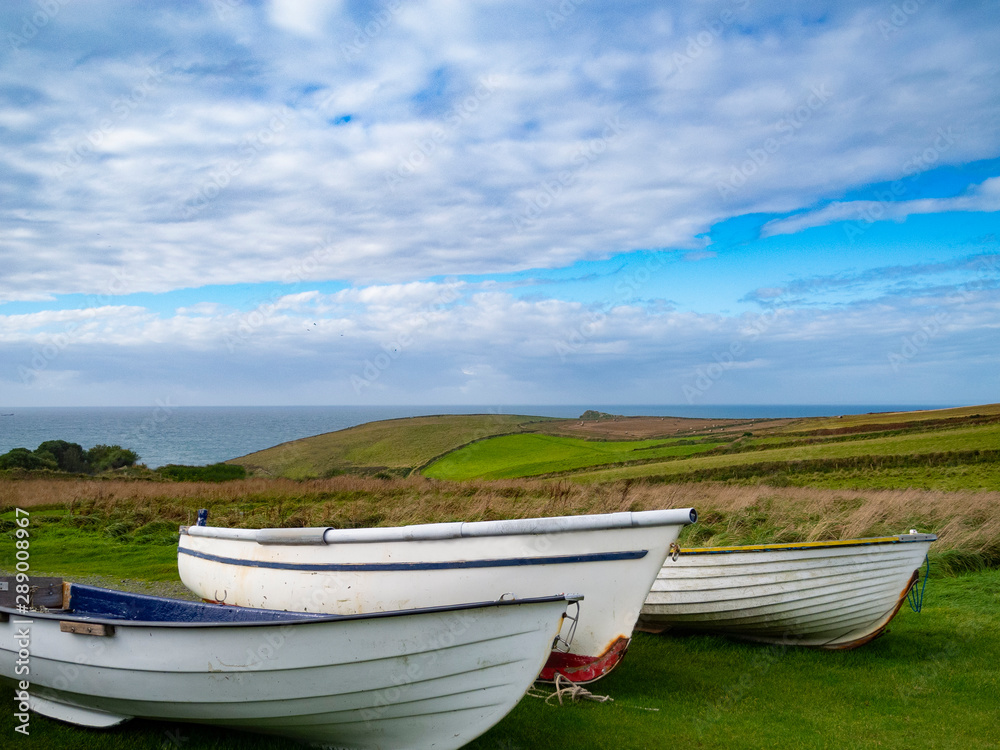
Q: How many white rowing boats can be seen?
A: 3